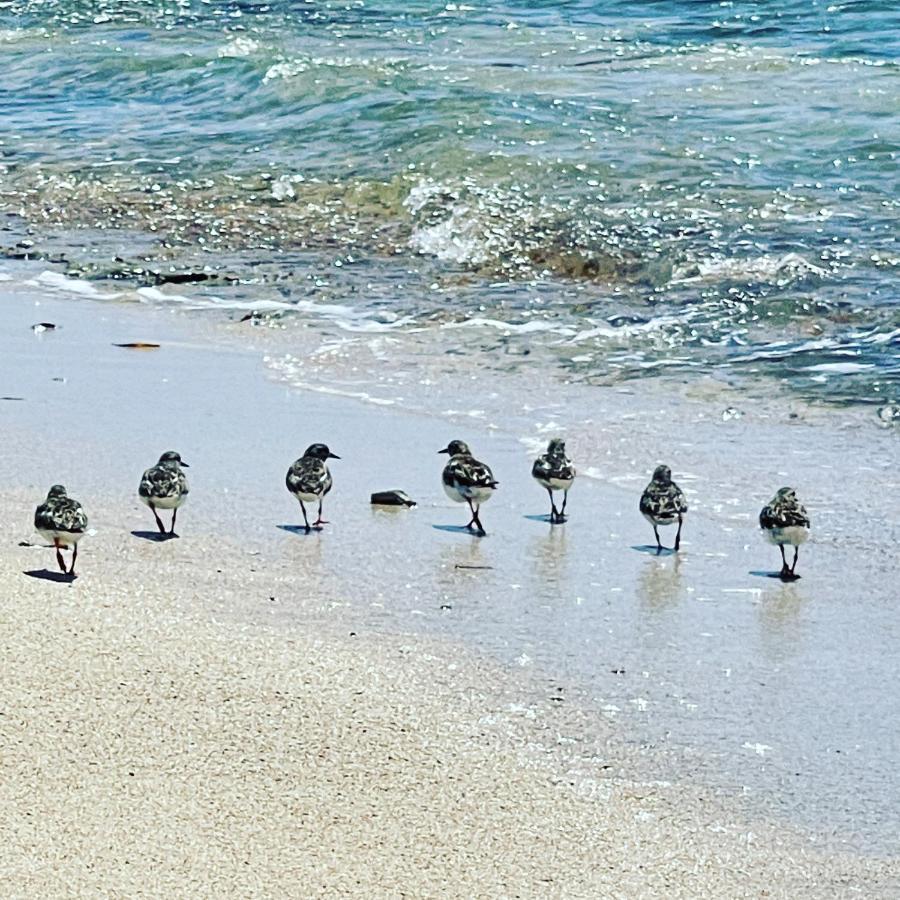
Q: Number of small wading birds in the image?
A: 7